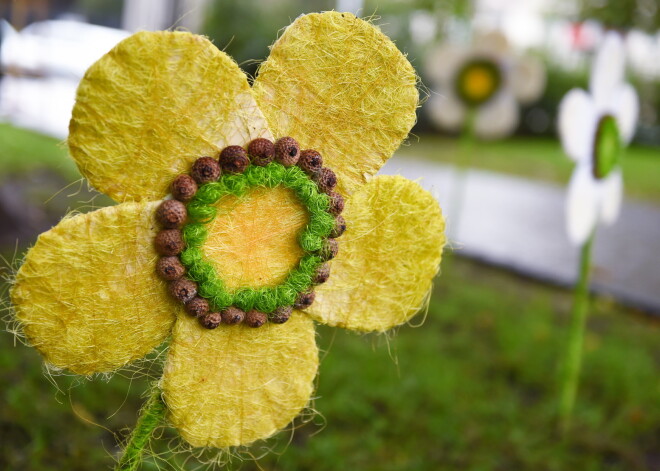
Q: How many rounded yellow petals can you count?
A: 5